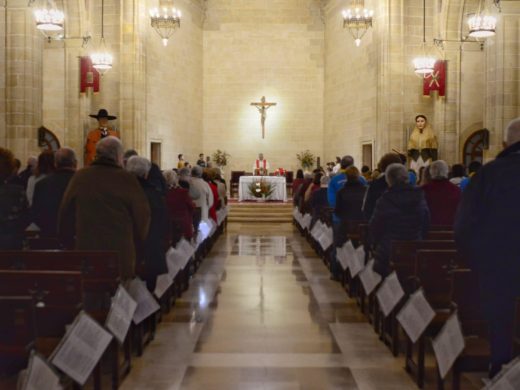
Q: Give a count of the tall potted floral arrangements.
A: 2